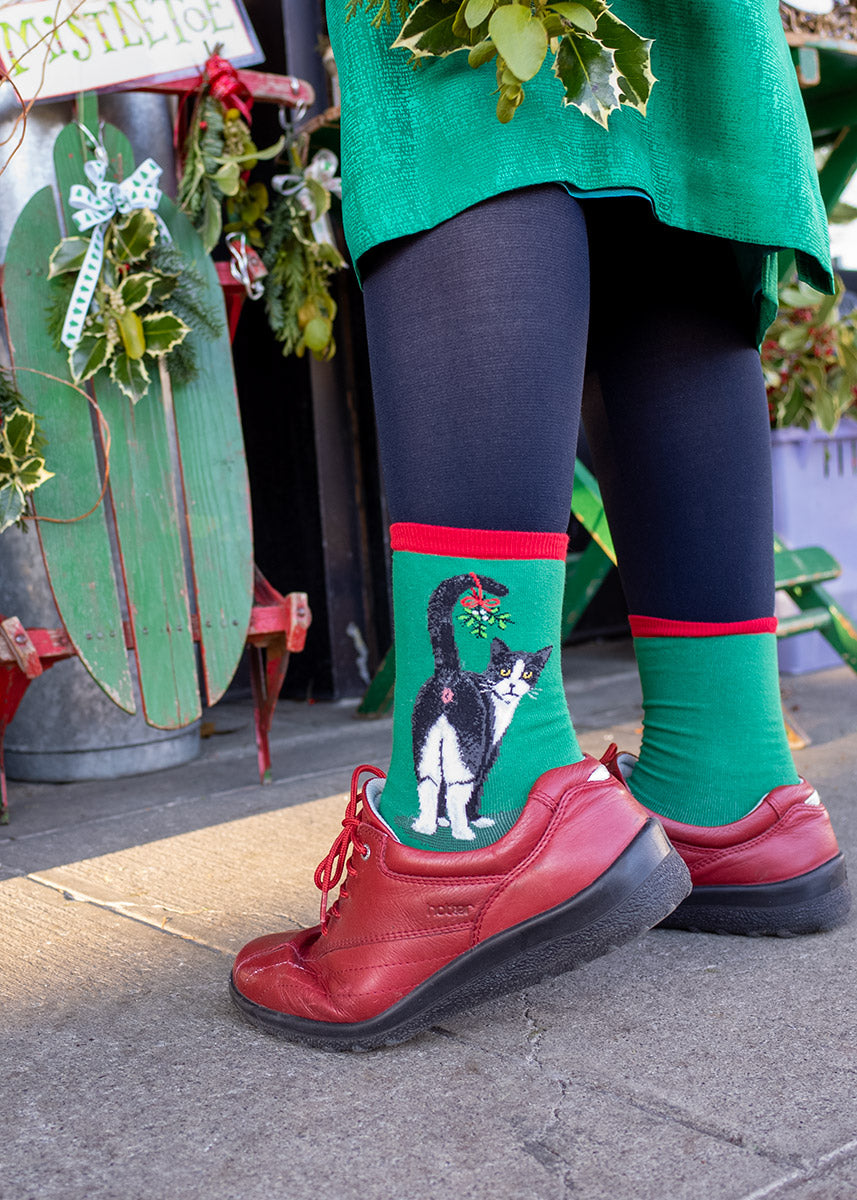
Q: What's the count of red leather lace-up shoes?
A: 2